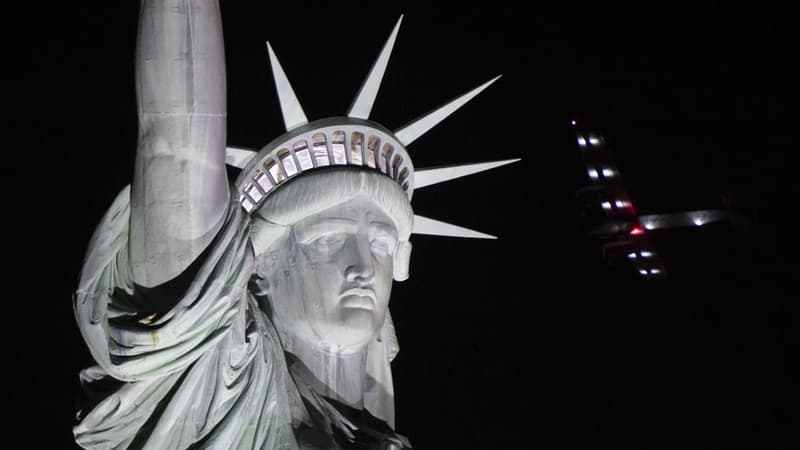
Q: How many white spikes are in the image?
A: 6